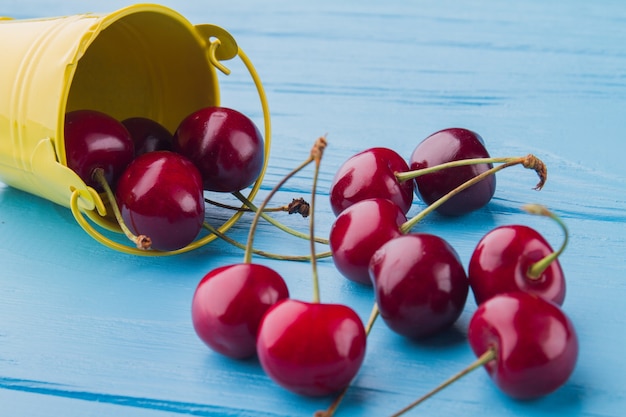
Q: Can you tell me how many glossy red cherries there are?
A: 12